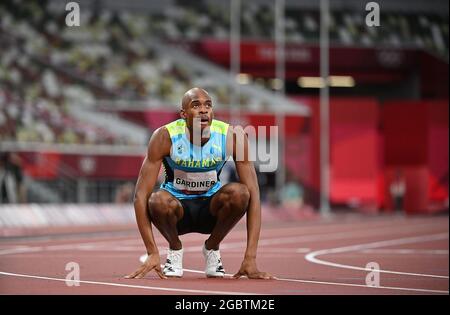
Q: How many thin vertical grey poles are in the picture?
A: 3